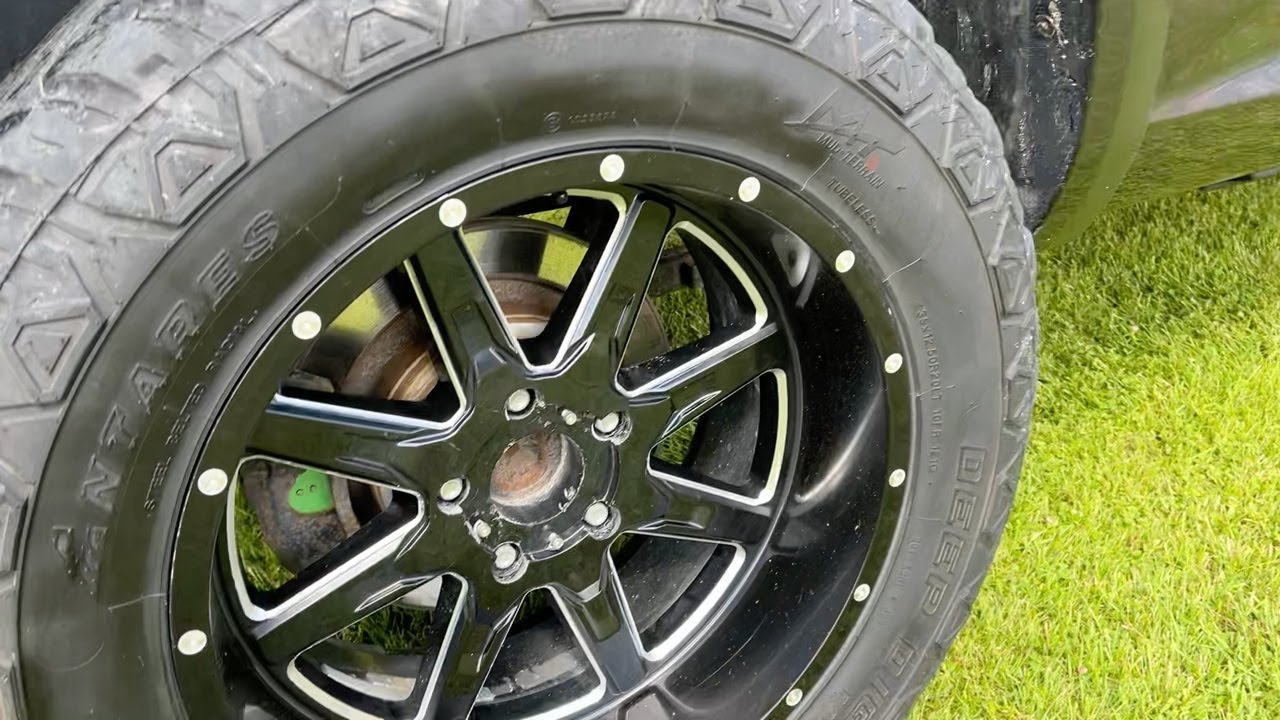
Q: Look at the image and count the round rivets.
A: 11